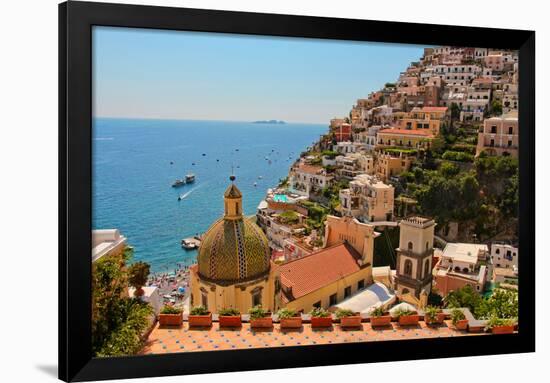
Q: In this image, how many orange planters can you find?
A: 12